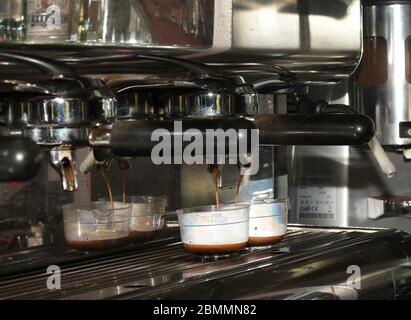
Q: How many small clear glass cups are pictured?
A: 4